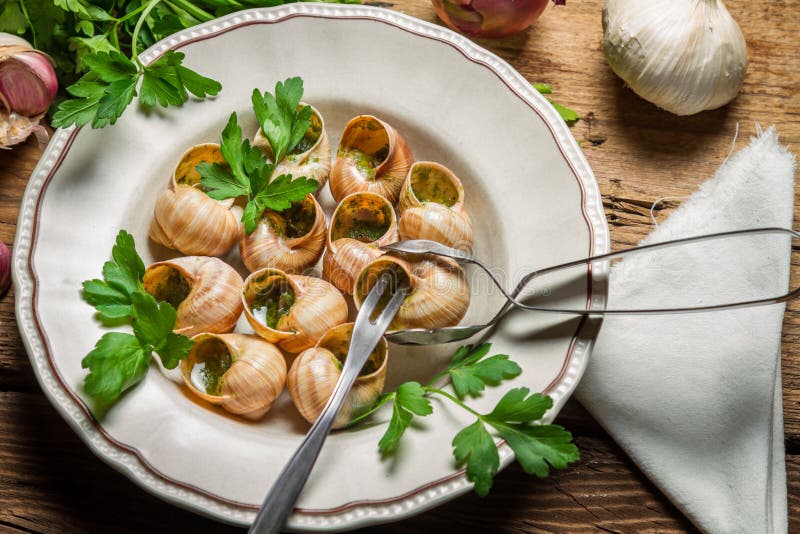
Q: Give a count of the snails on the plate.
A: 11